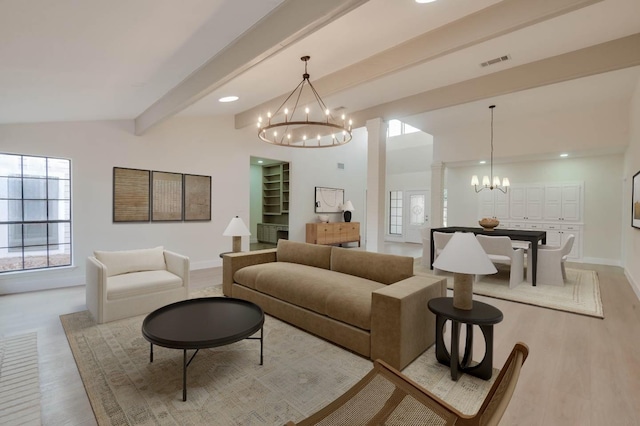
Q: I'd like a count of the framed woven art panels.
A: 3